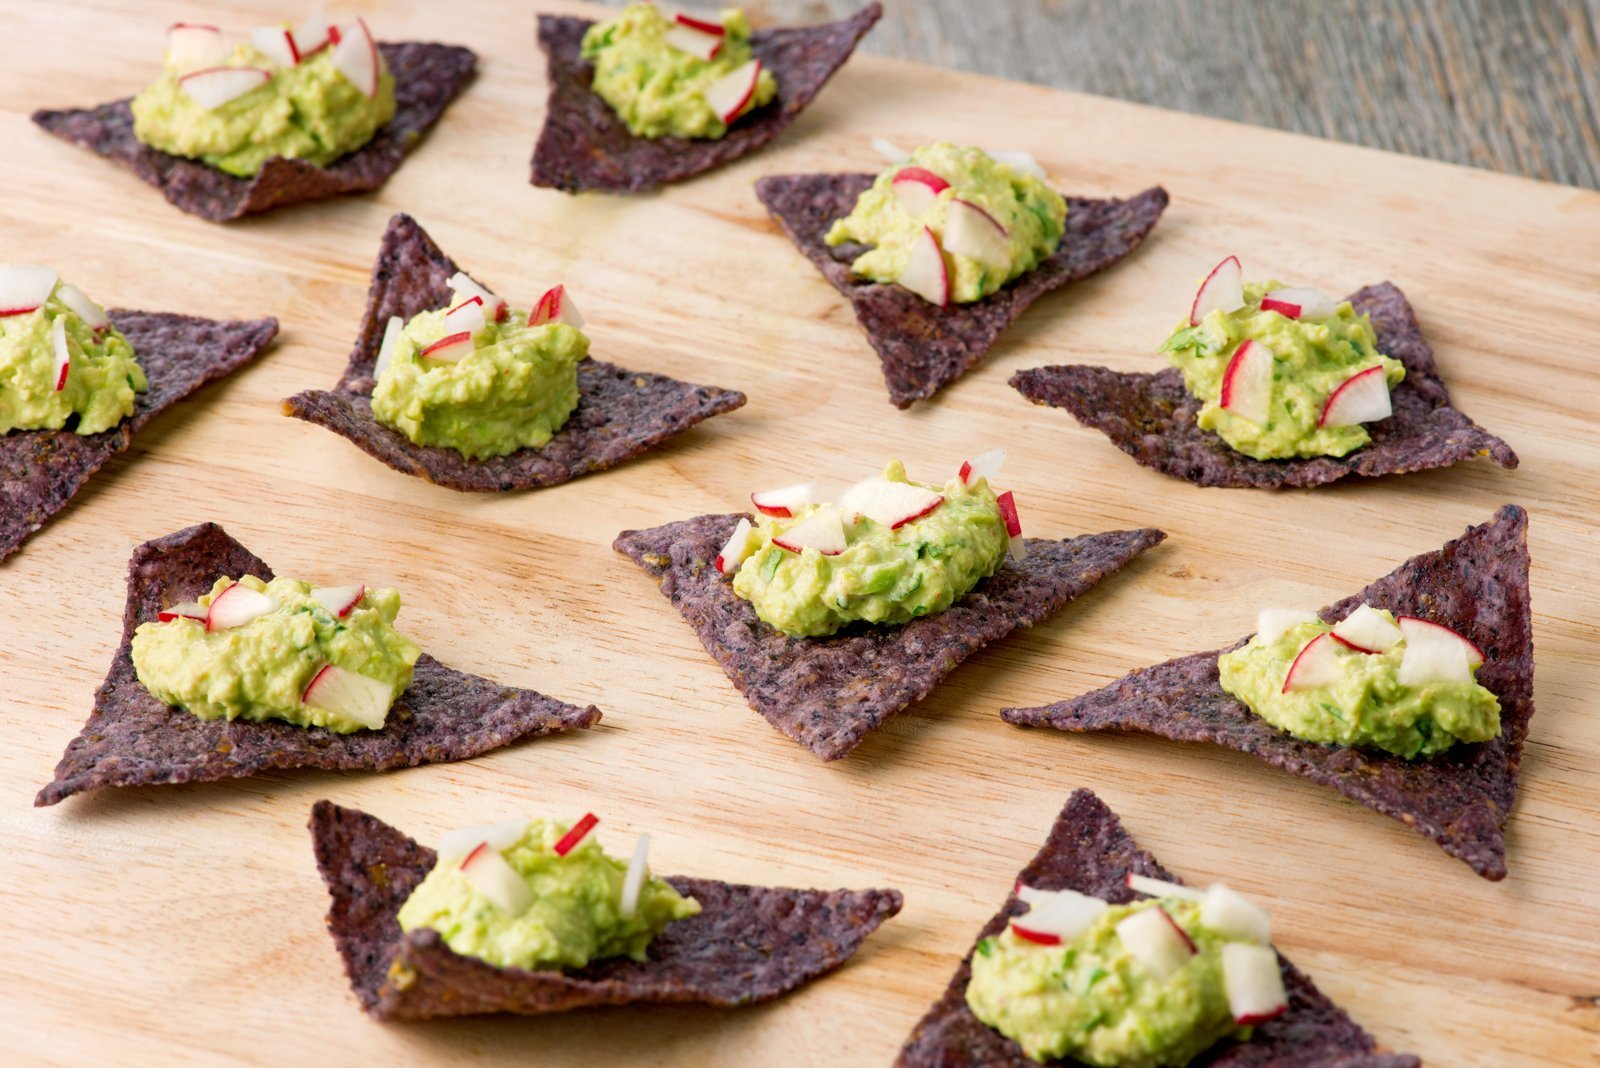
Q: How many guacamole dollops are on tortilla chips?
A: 11